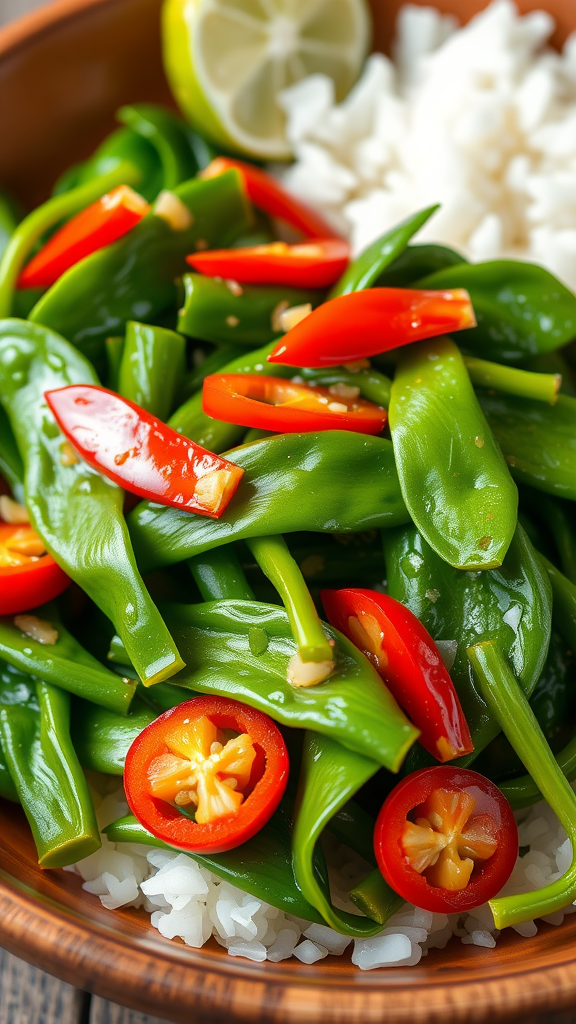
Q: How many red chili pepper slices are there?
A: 10